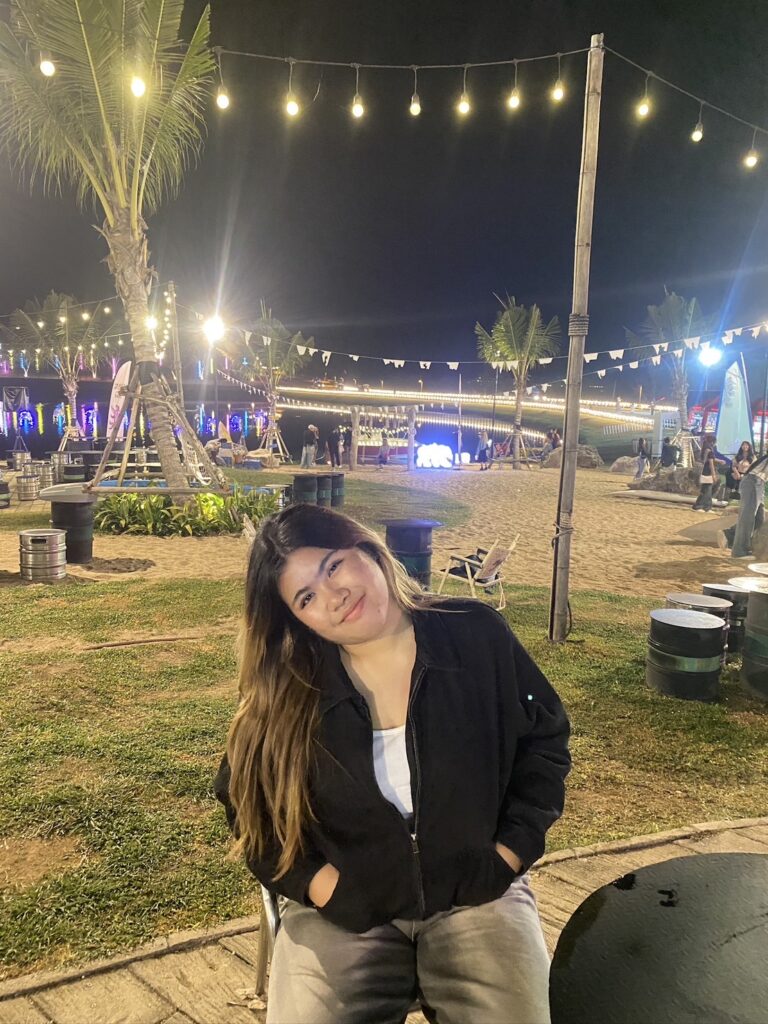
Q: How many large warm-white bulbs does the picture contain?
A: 12